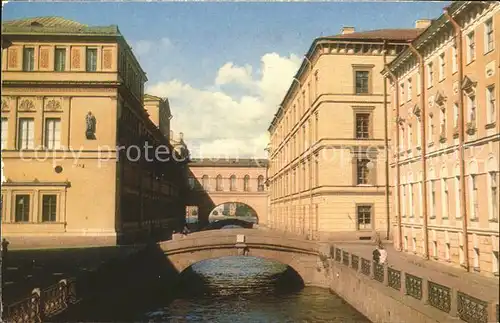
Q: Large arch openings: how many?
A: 2